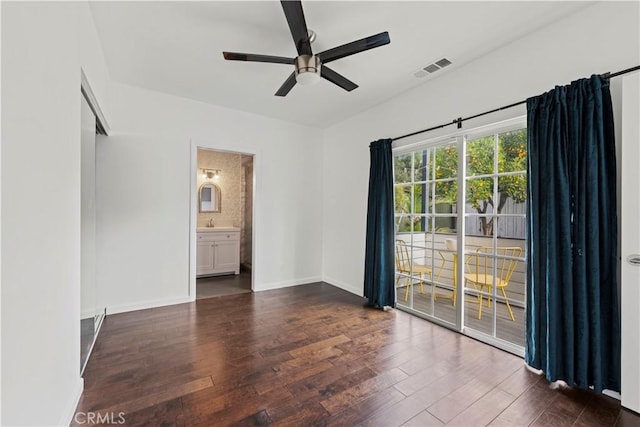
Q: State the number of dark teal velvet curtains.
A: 2